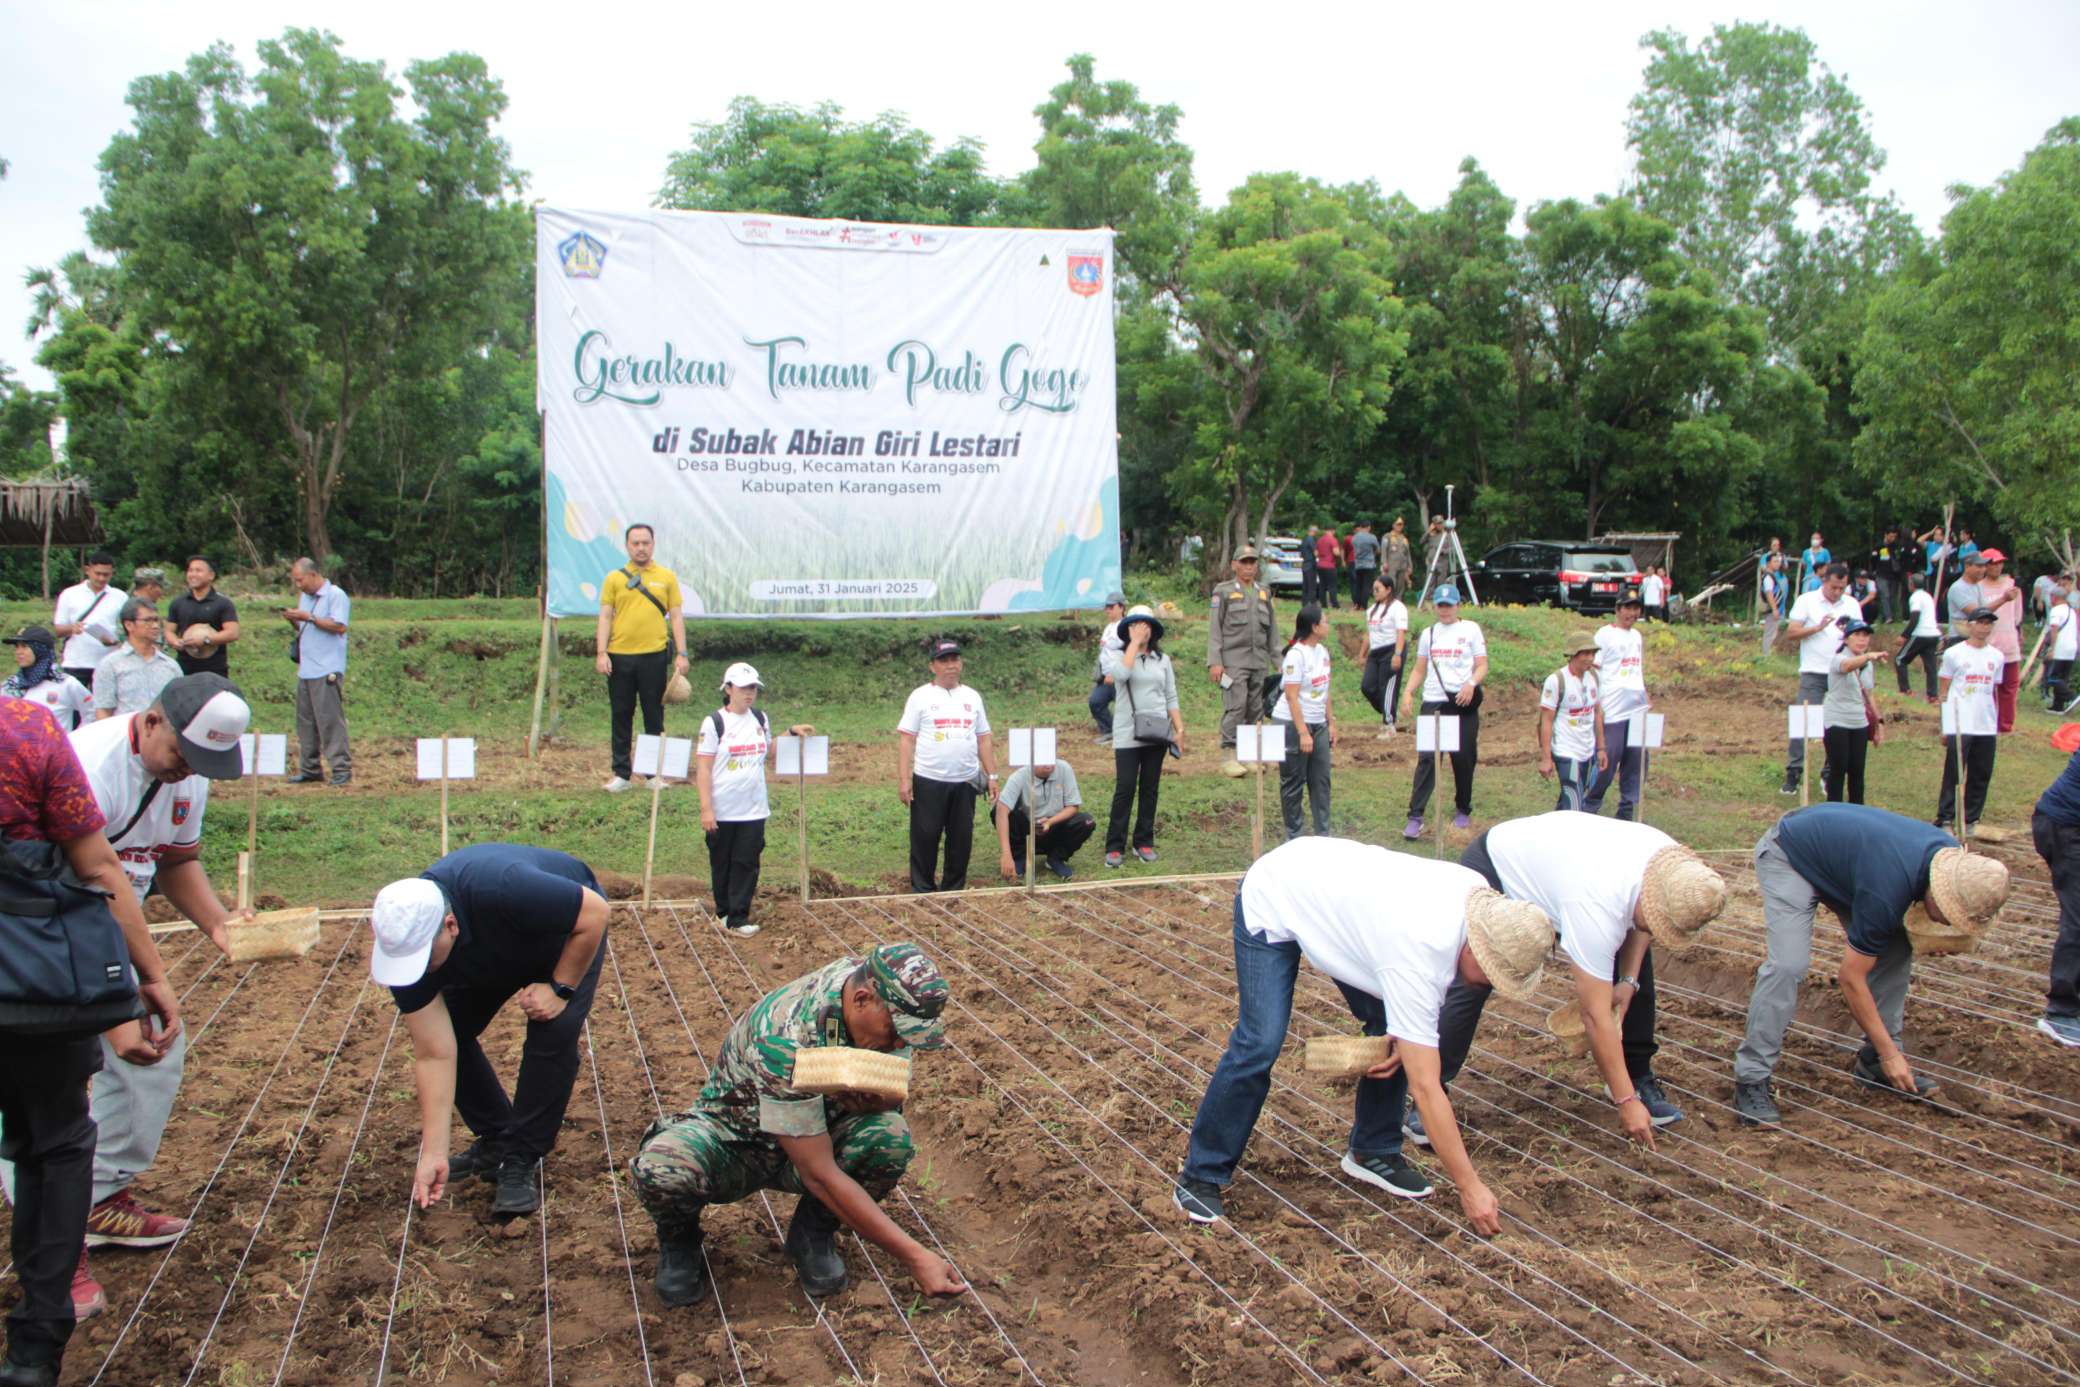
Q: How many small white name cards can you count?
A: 10